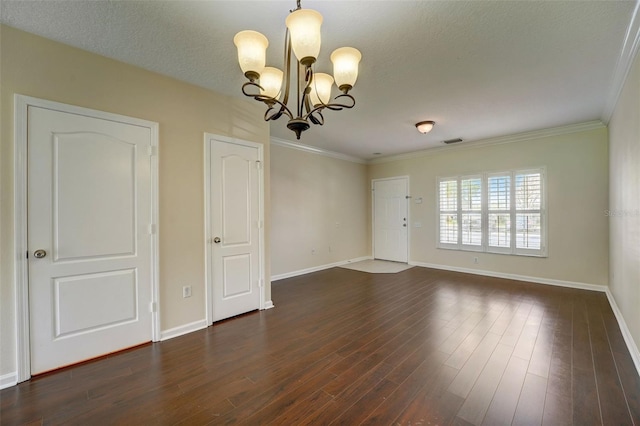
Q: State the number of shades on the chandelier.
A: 5